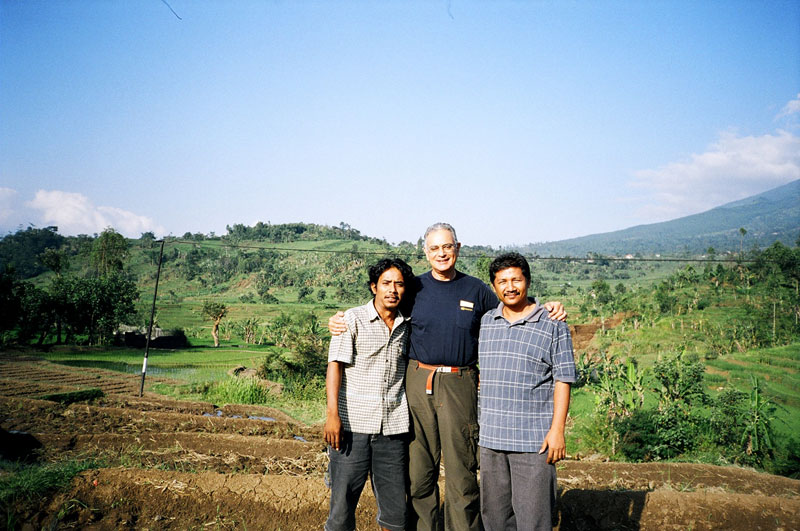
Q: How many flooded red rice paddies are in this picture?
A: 0